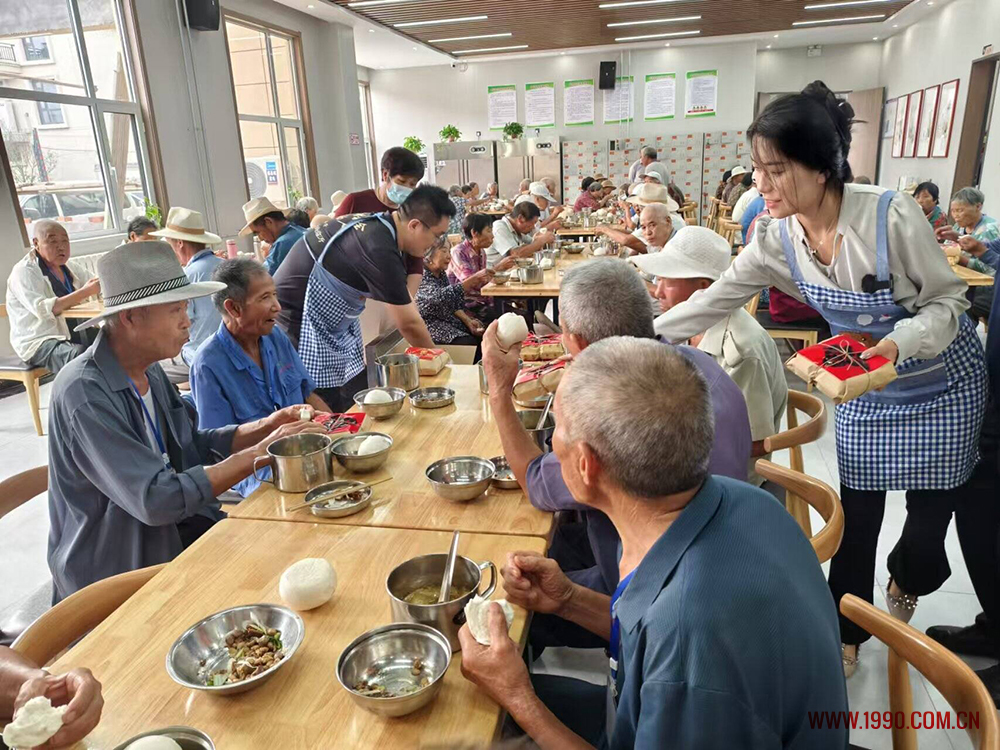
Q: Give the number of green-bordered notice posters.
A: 6